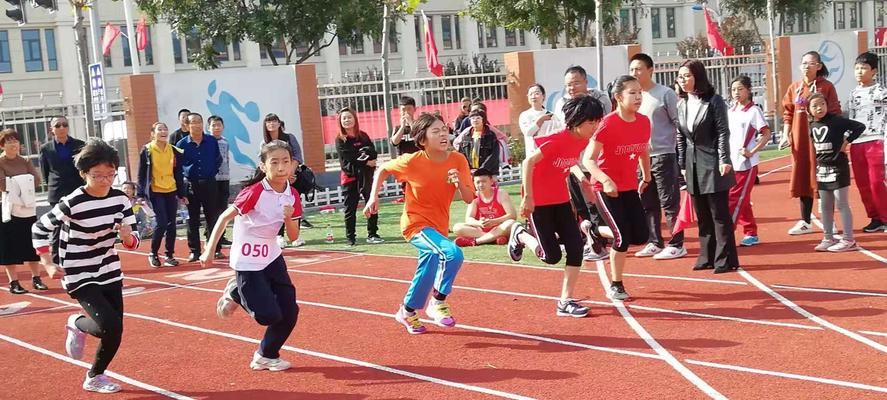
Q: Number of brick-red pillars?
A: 6